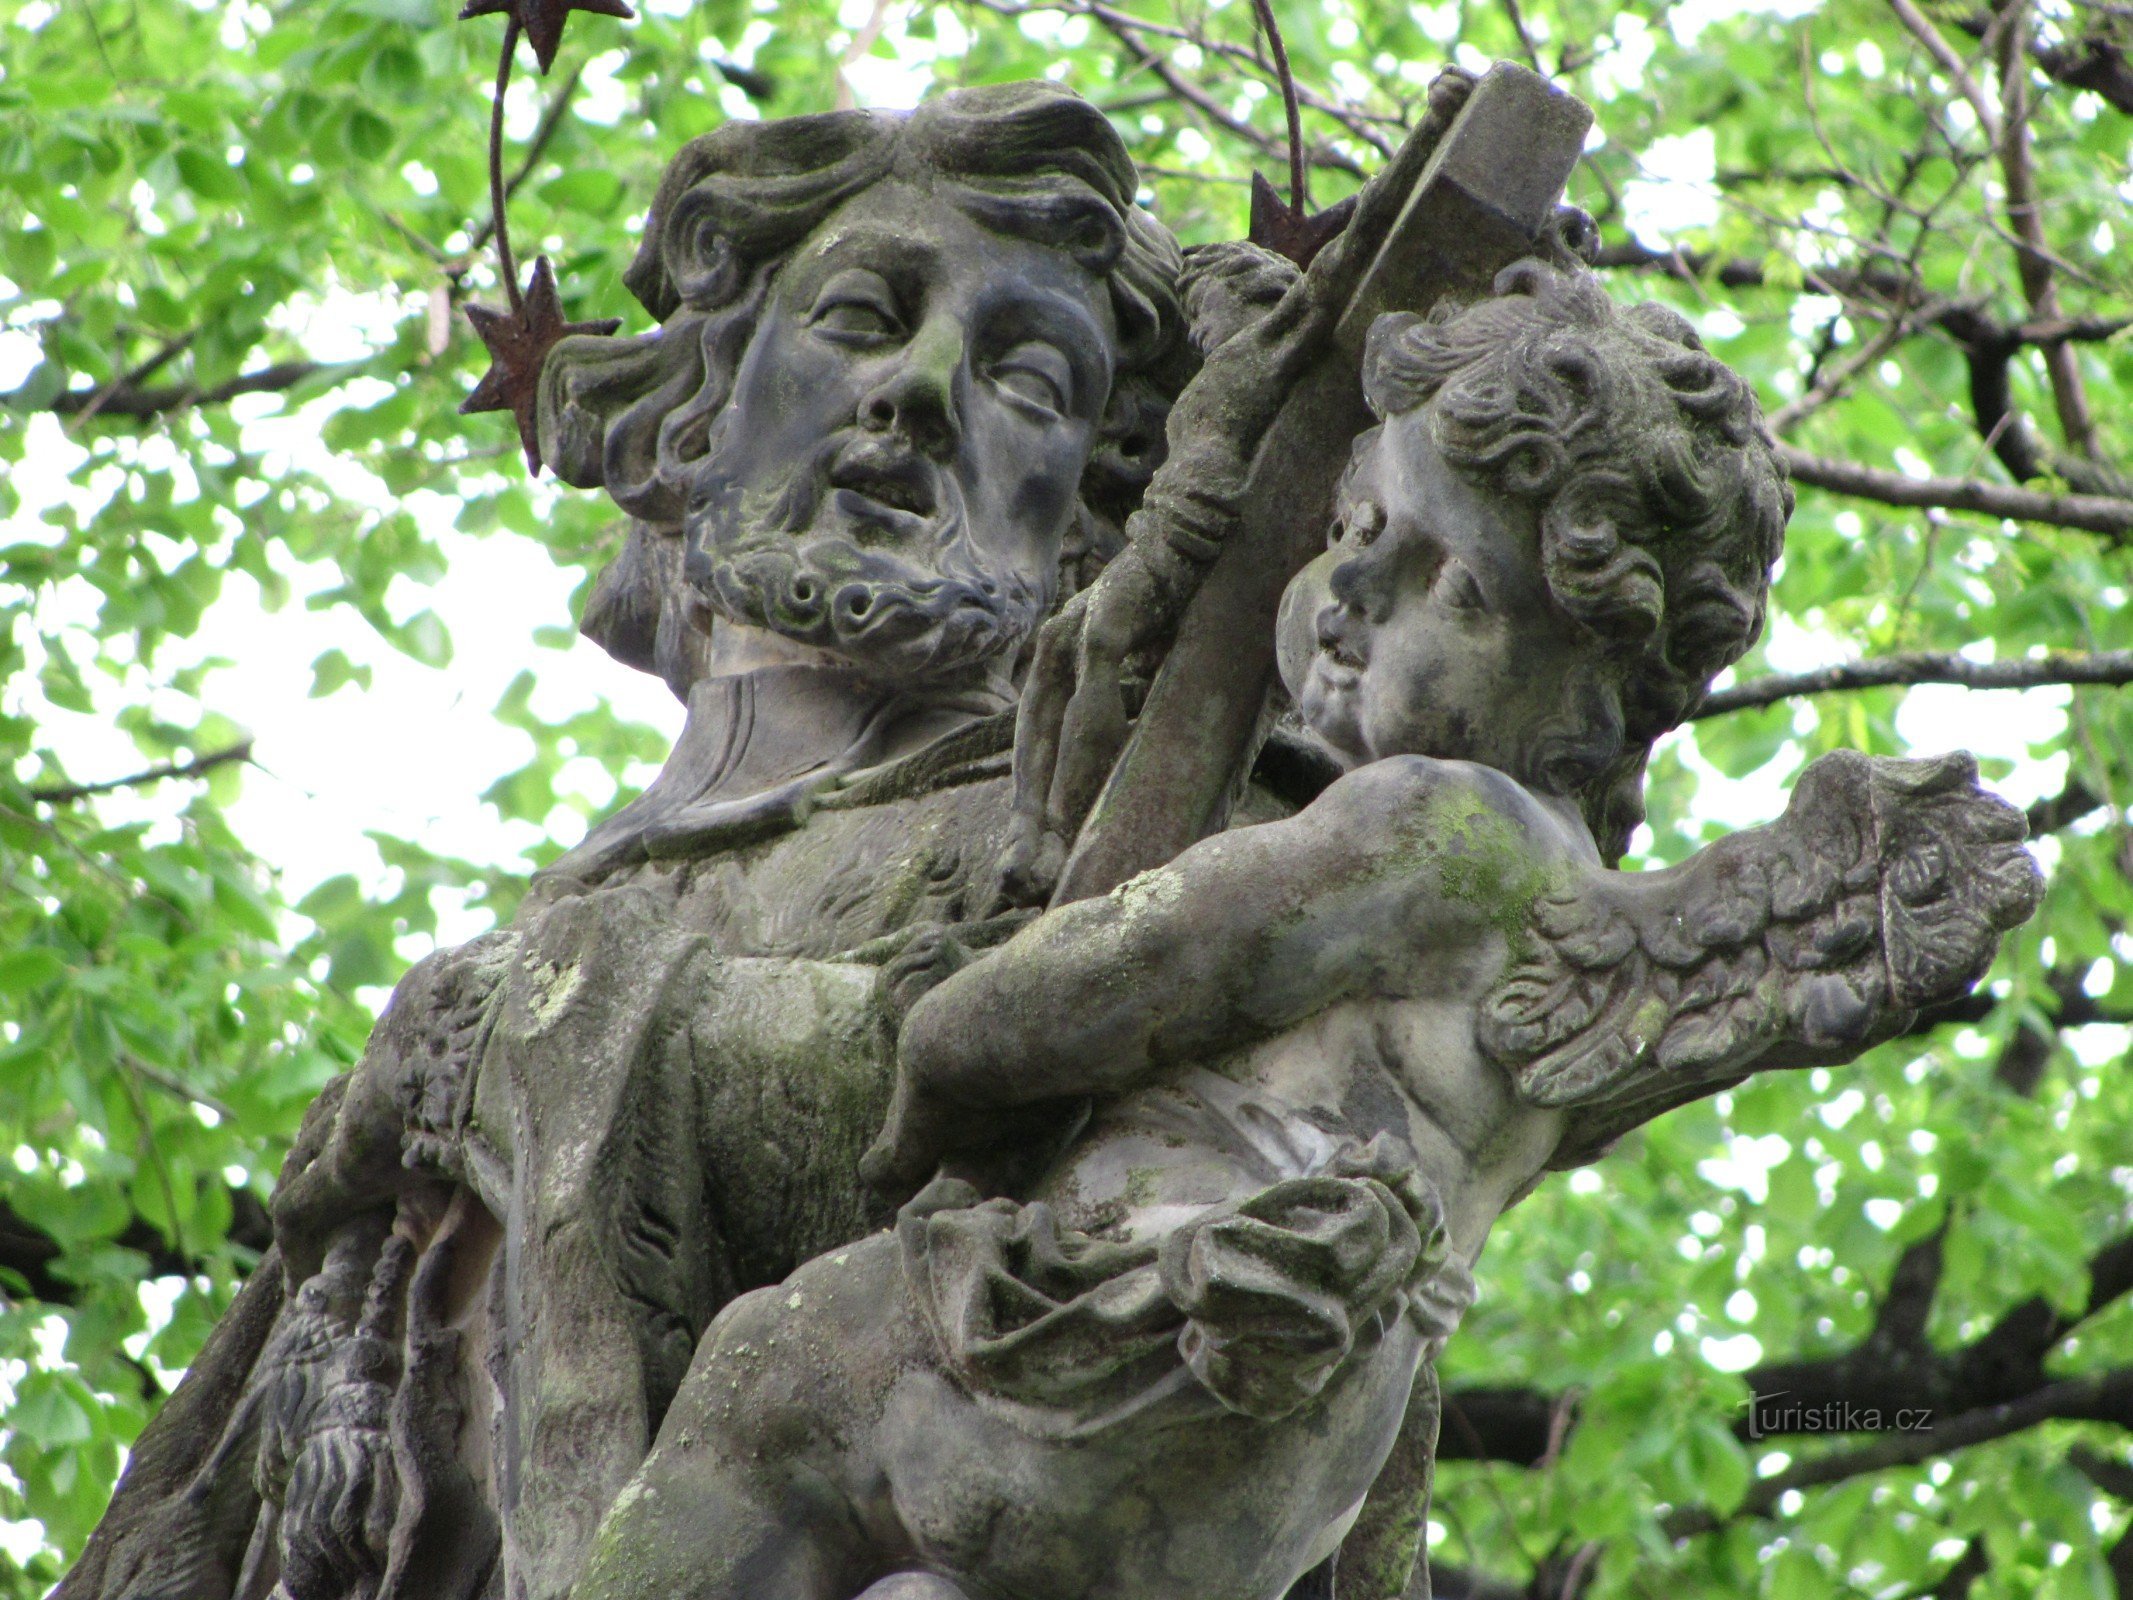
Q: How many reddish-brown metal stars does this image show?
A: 3